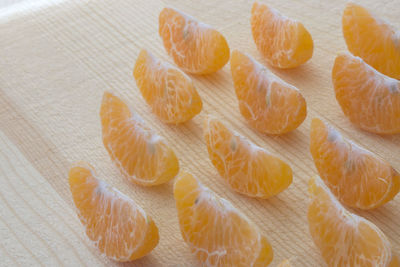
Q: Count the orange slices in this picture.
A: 12